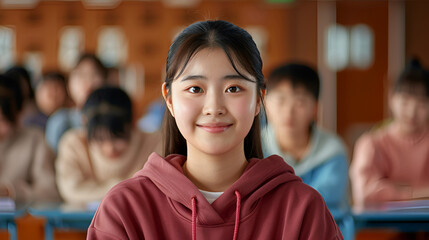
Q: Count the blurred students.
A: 7